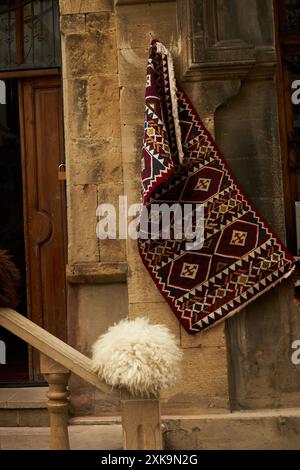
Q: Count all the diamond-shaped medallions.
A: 3